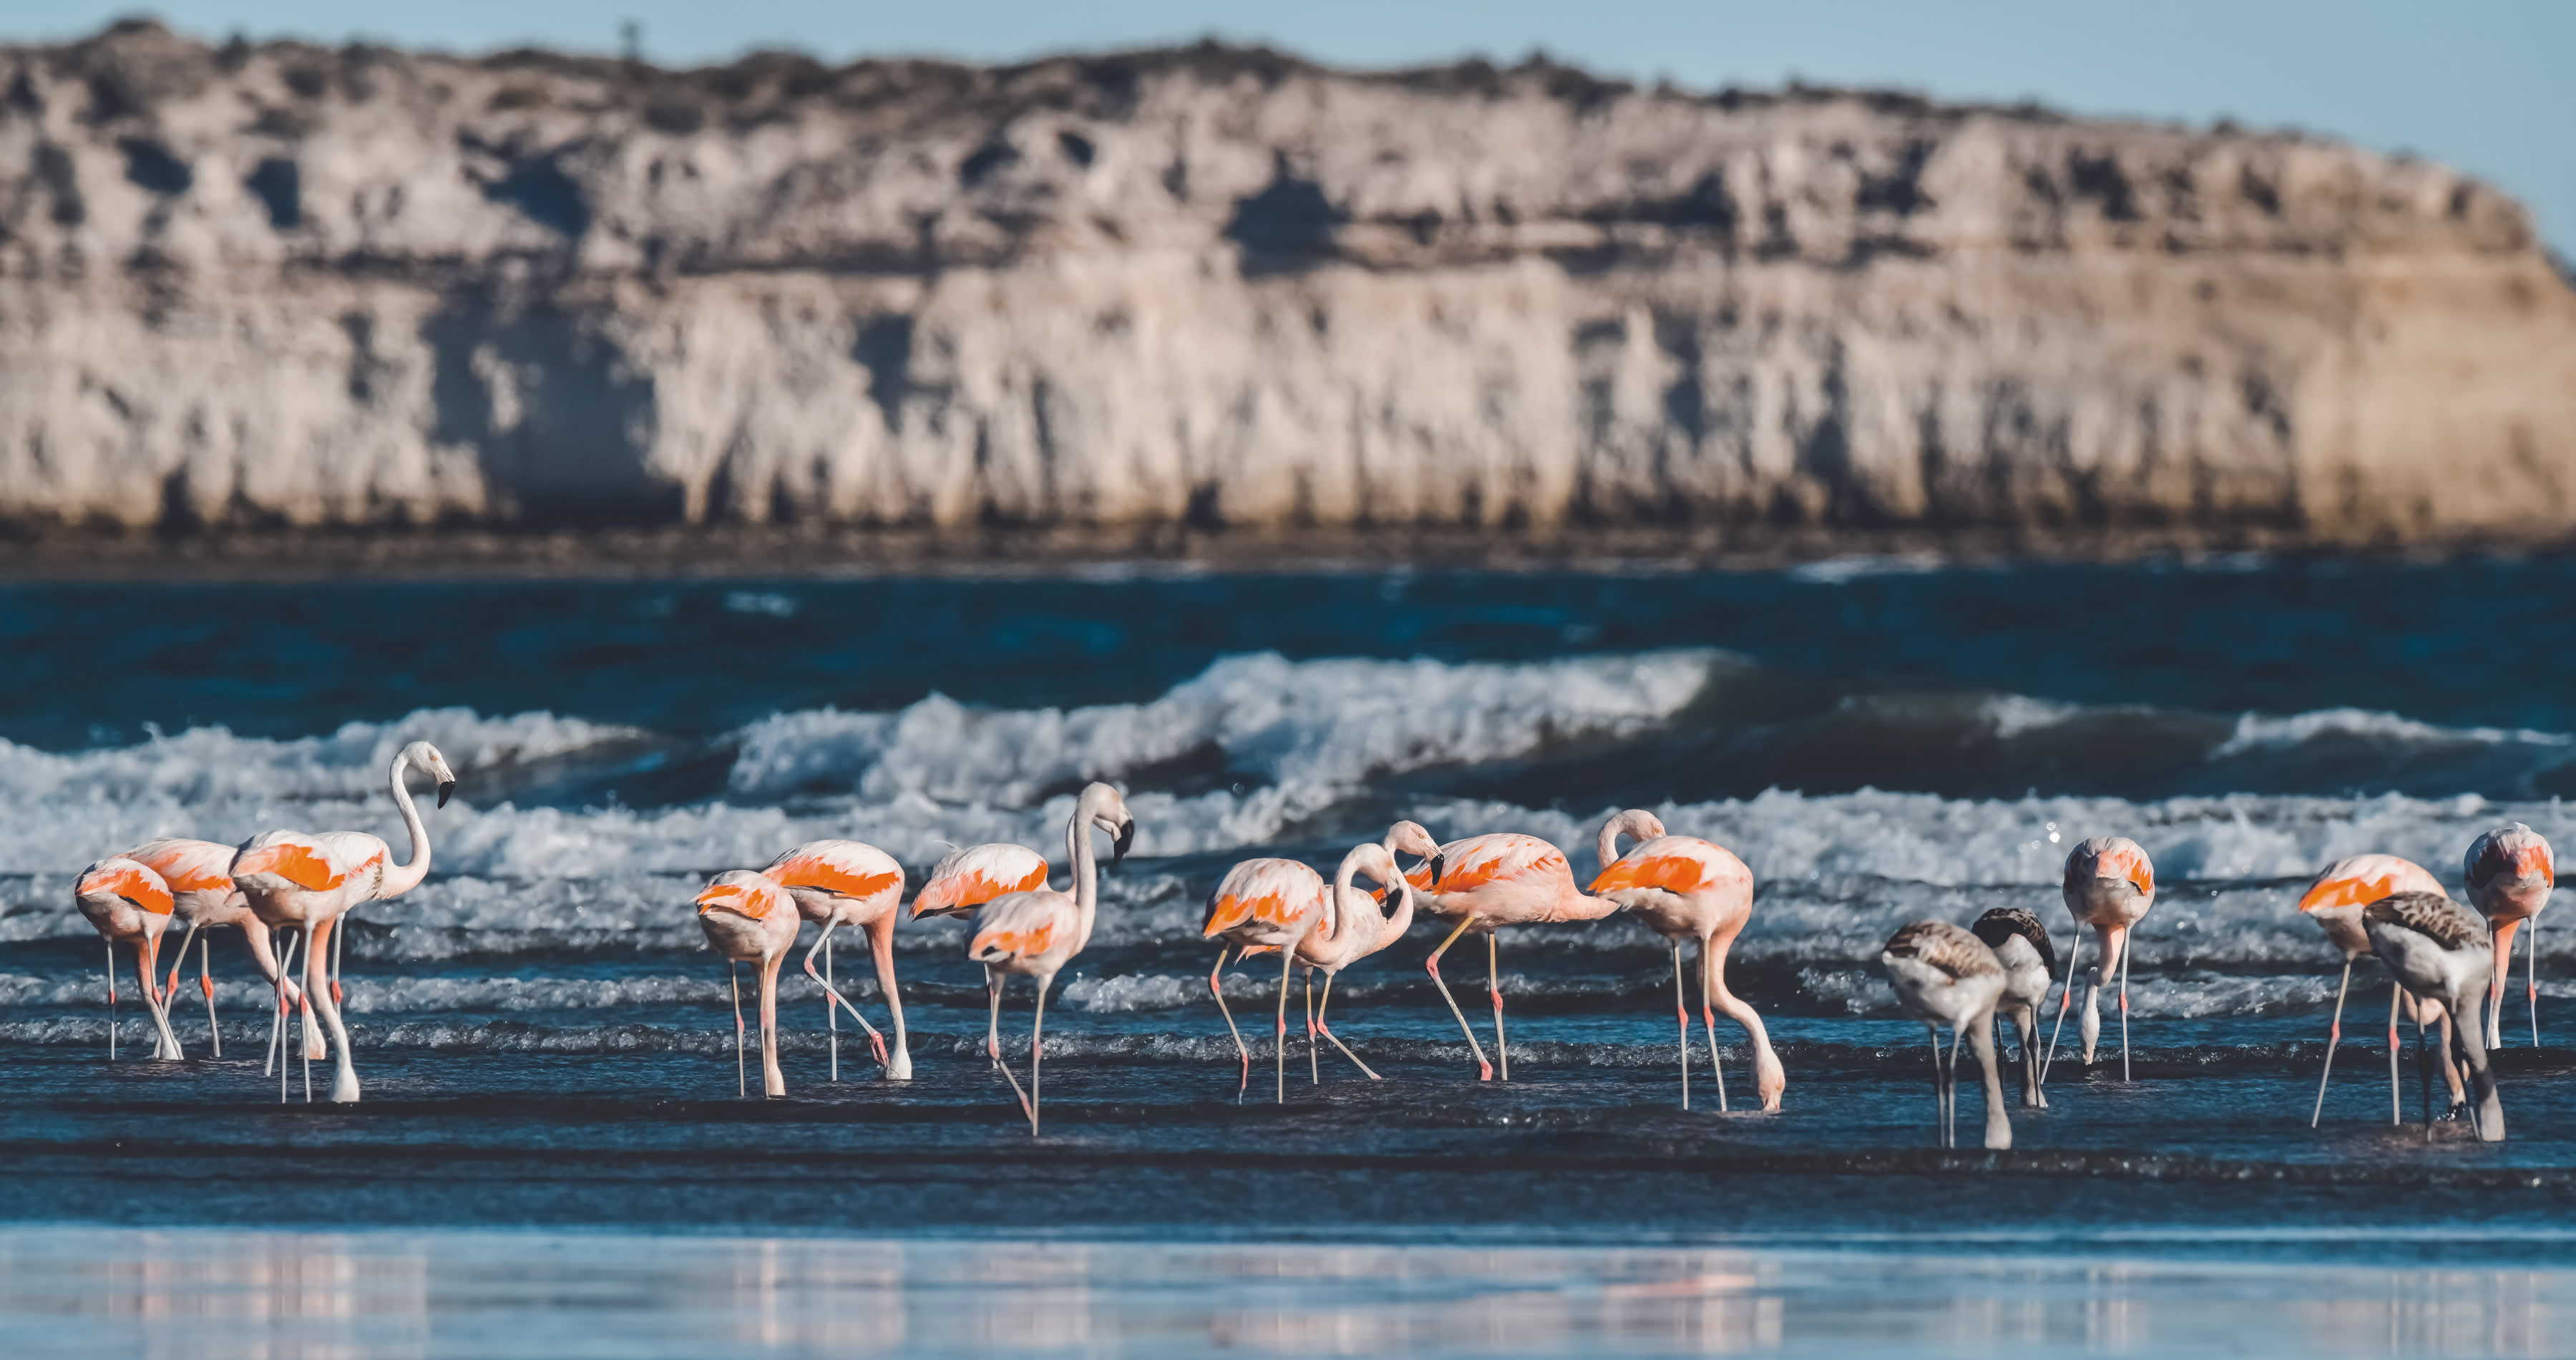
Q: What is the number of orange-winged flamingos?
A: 15